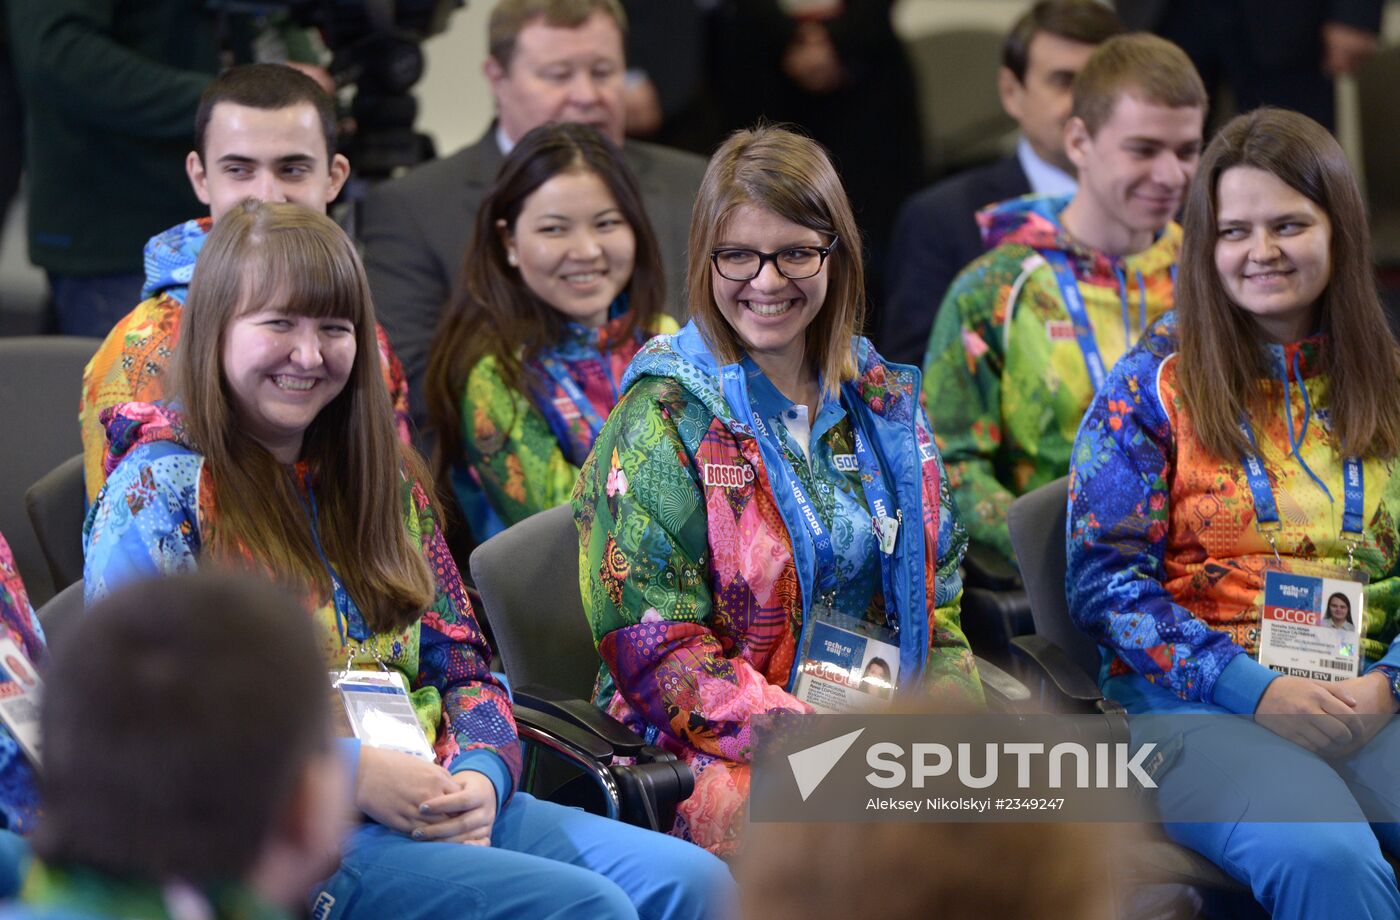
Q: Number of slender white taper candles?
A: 0